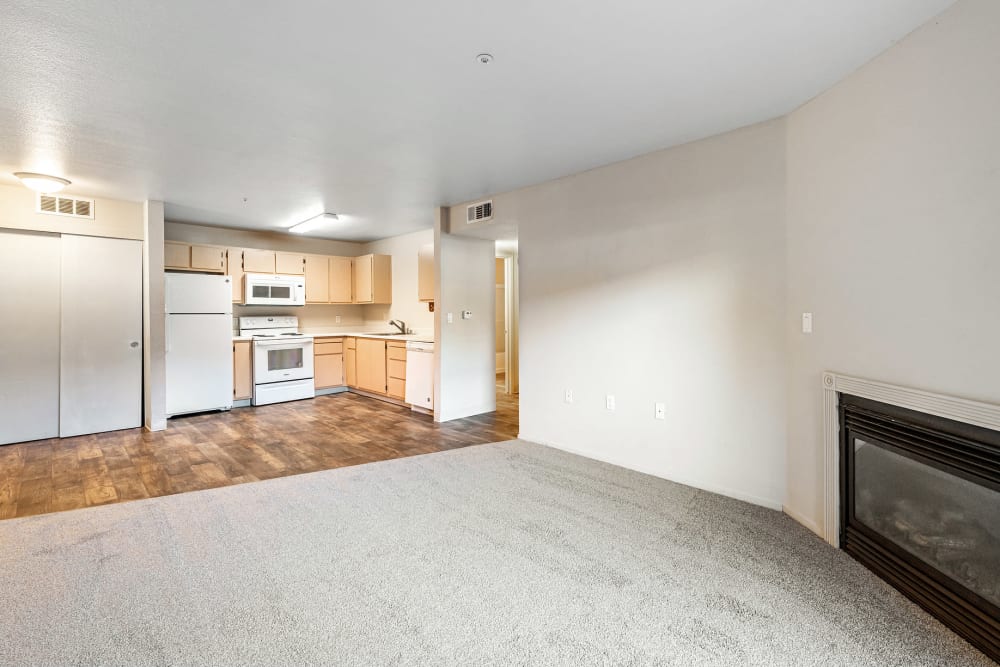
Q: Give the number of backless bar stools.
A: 0